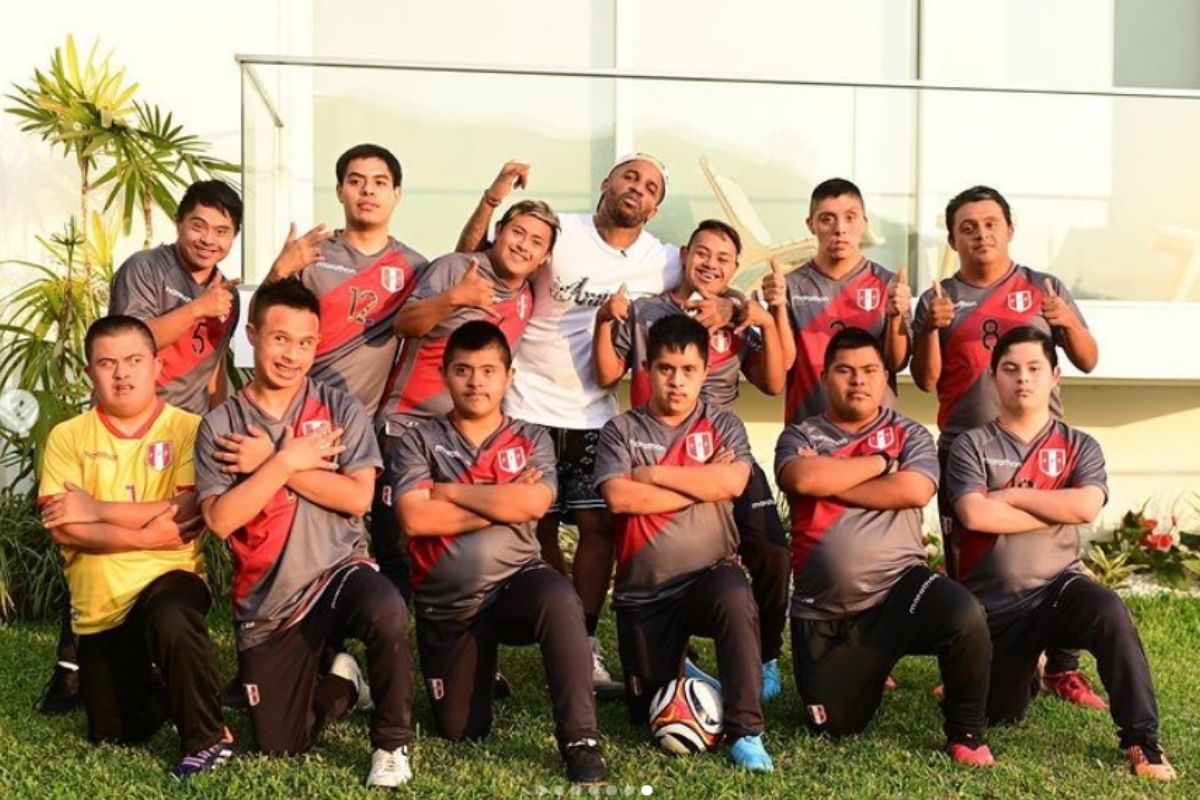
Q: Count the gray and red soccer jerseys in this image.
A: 11